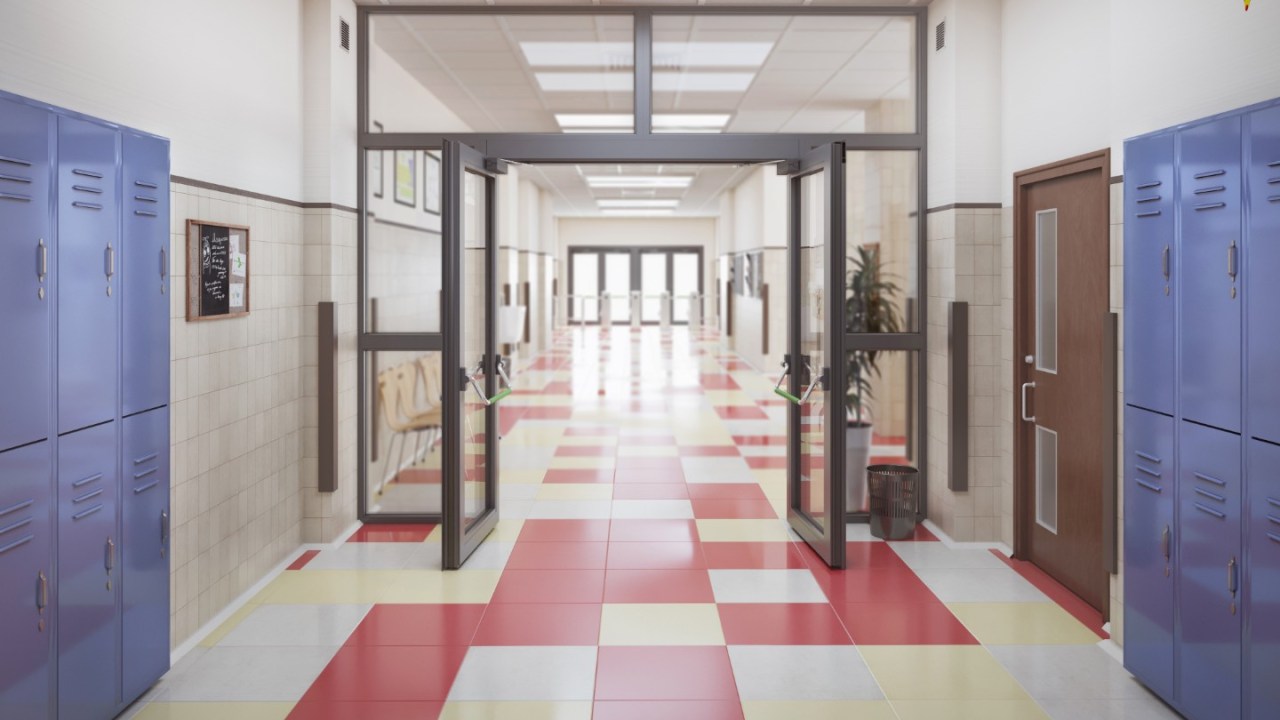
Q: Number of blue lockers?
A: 12